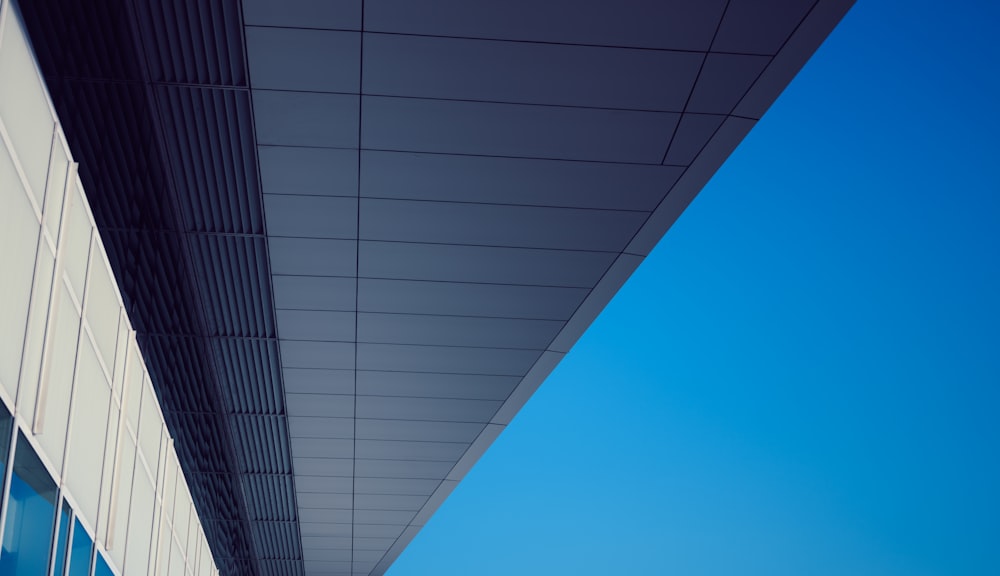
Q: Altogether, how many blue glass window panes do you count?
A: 5